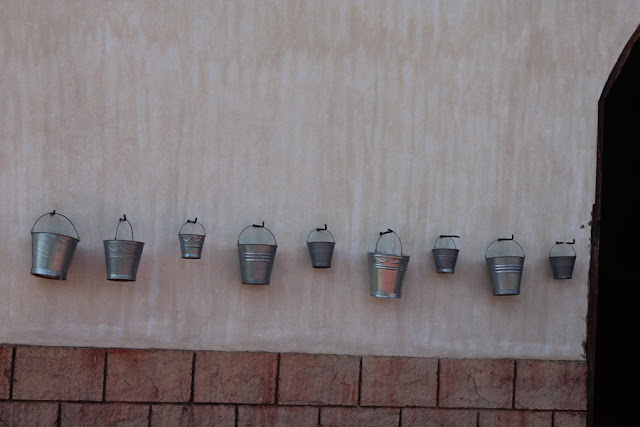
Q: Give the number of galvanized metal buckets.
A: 9